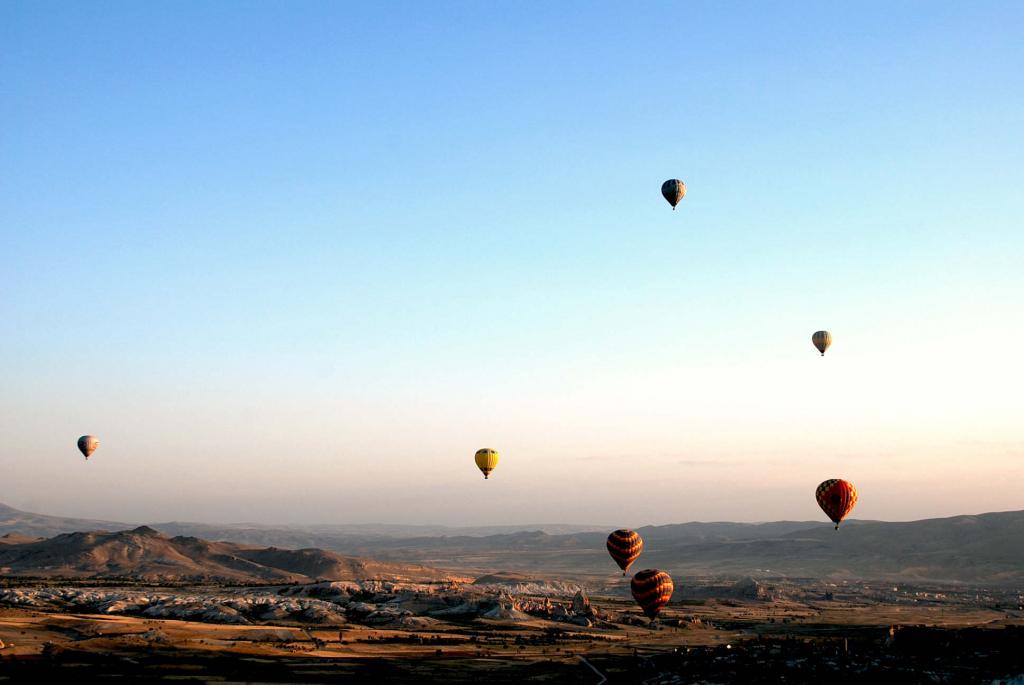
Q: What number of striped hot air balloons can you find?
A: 2